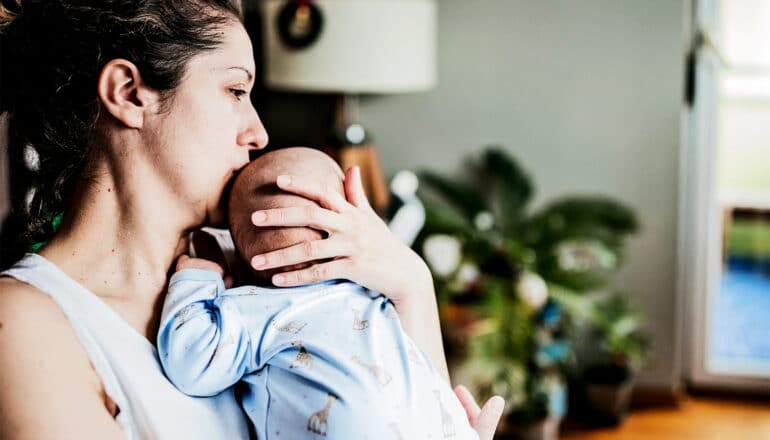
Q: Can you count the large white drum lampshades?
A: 1